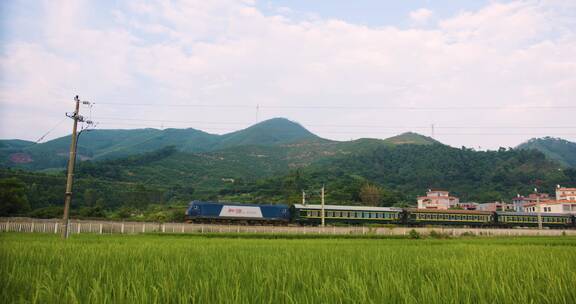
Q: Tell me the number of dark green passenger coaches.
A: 3